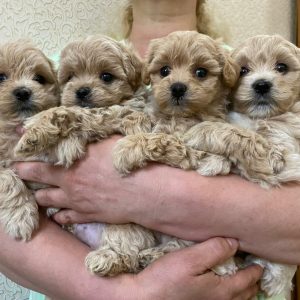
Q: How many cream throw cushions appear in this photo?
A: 0